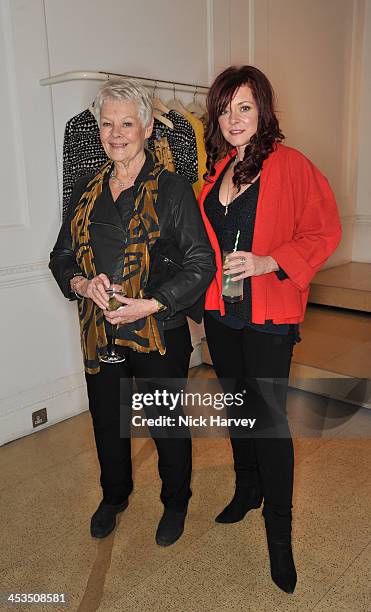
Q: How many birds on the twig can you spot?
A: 0